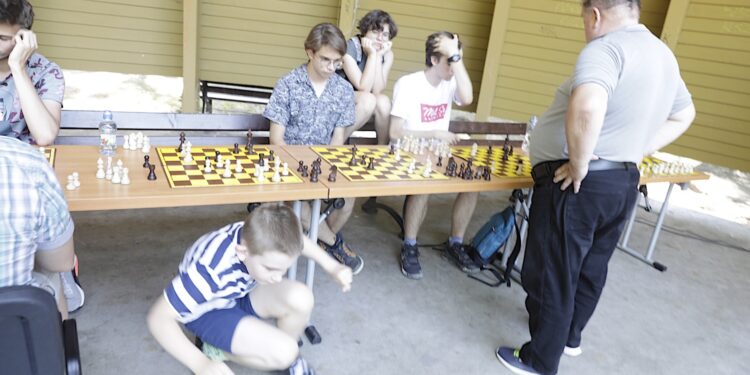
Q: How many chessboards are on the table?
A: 5